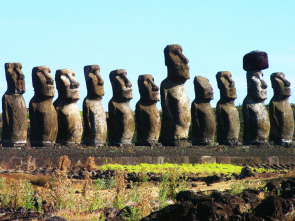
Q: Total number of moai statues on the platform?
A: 11